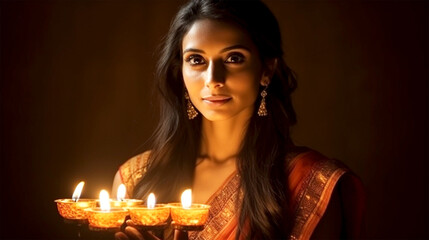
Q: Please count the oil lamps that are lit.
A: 5